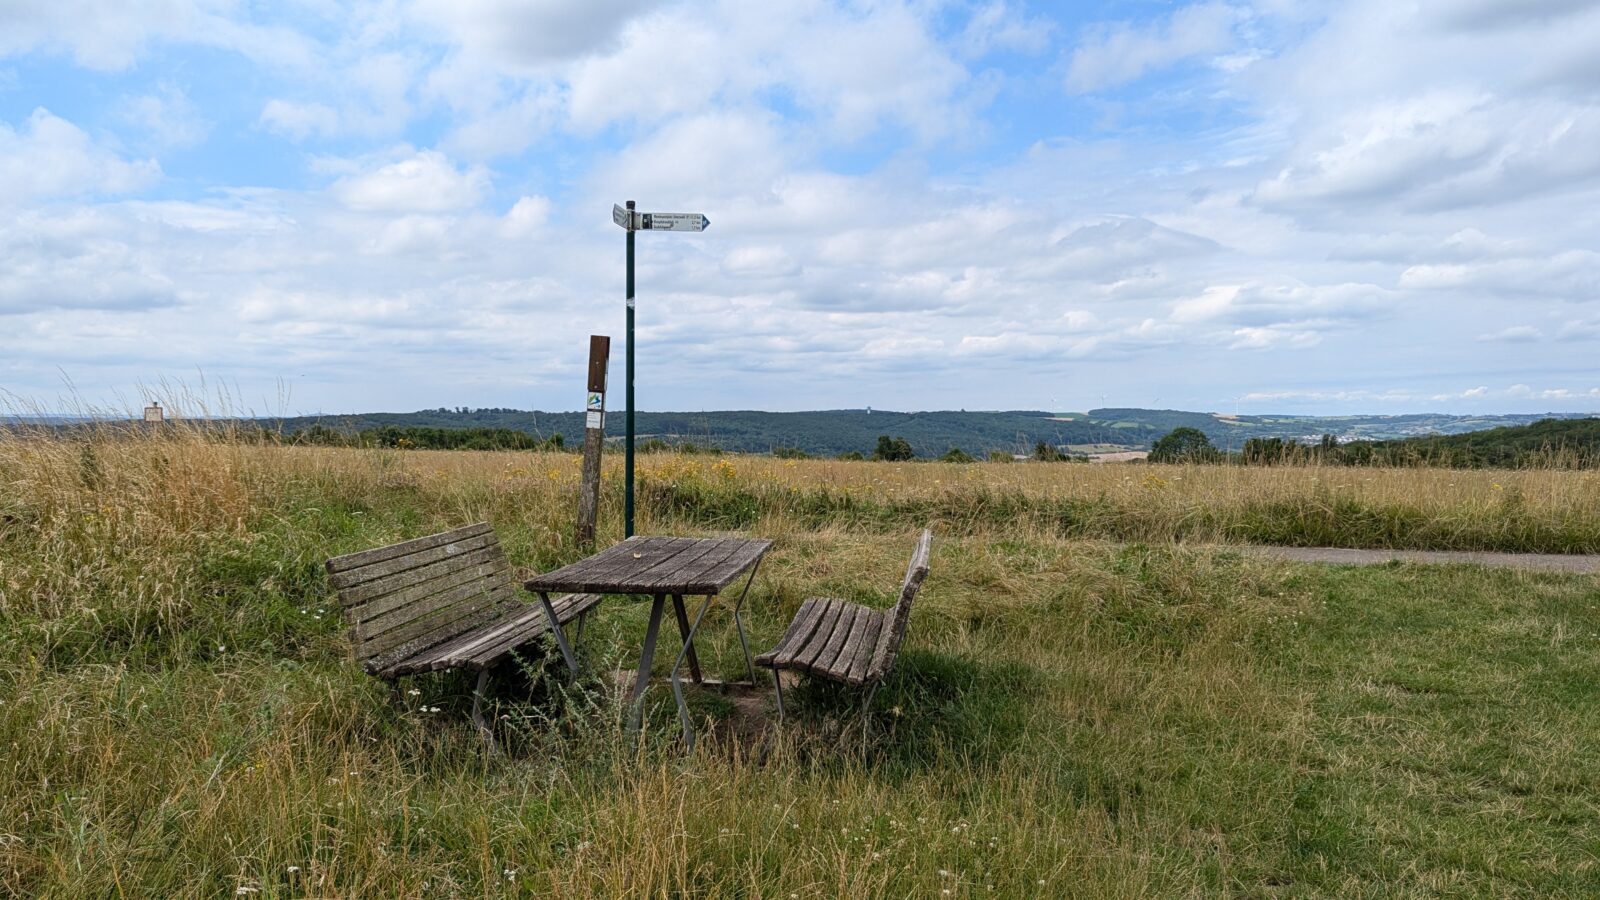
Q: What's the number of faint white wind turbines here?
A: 4